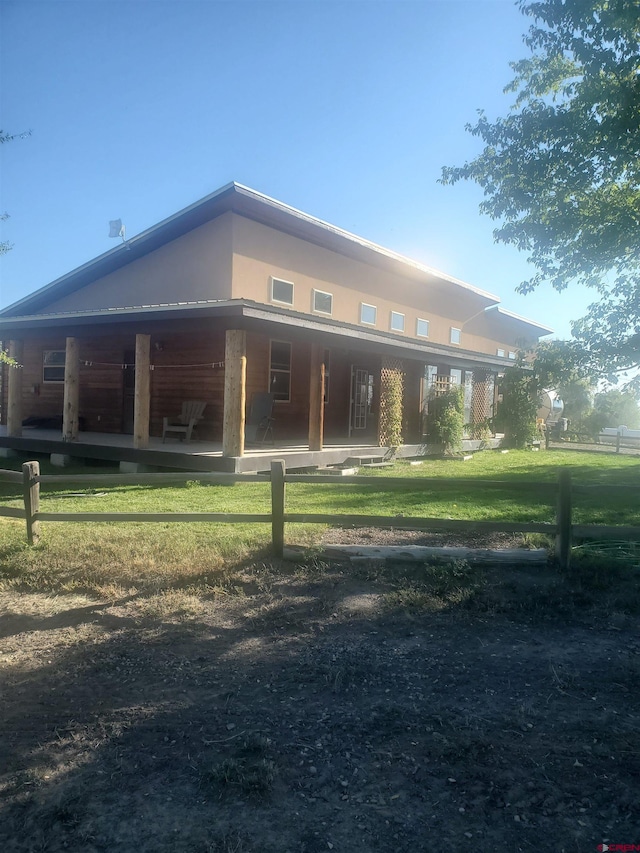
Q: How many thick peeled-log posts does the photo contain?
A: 5